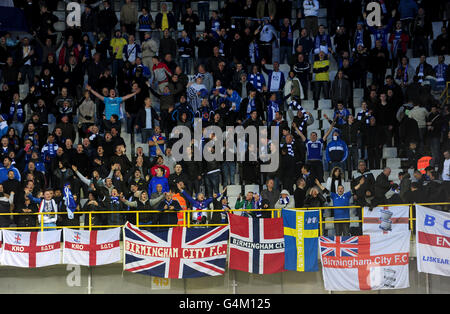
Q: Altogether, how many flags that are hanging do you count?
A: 8